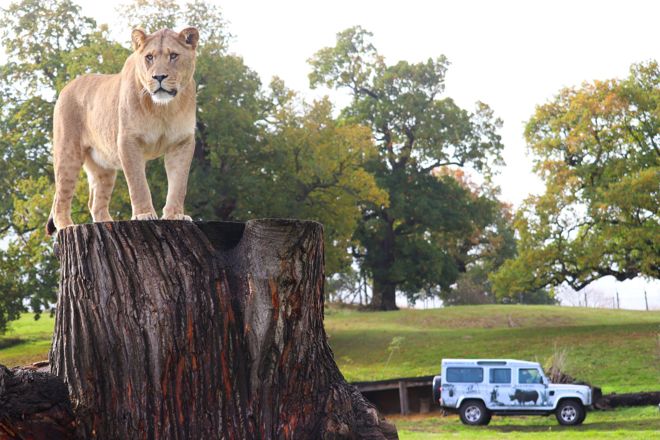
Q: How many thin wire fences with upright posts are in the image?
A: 1